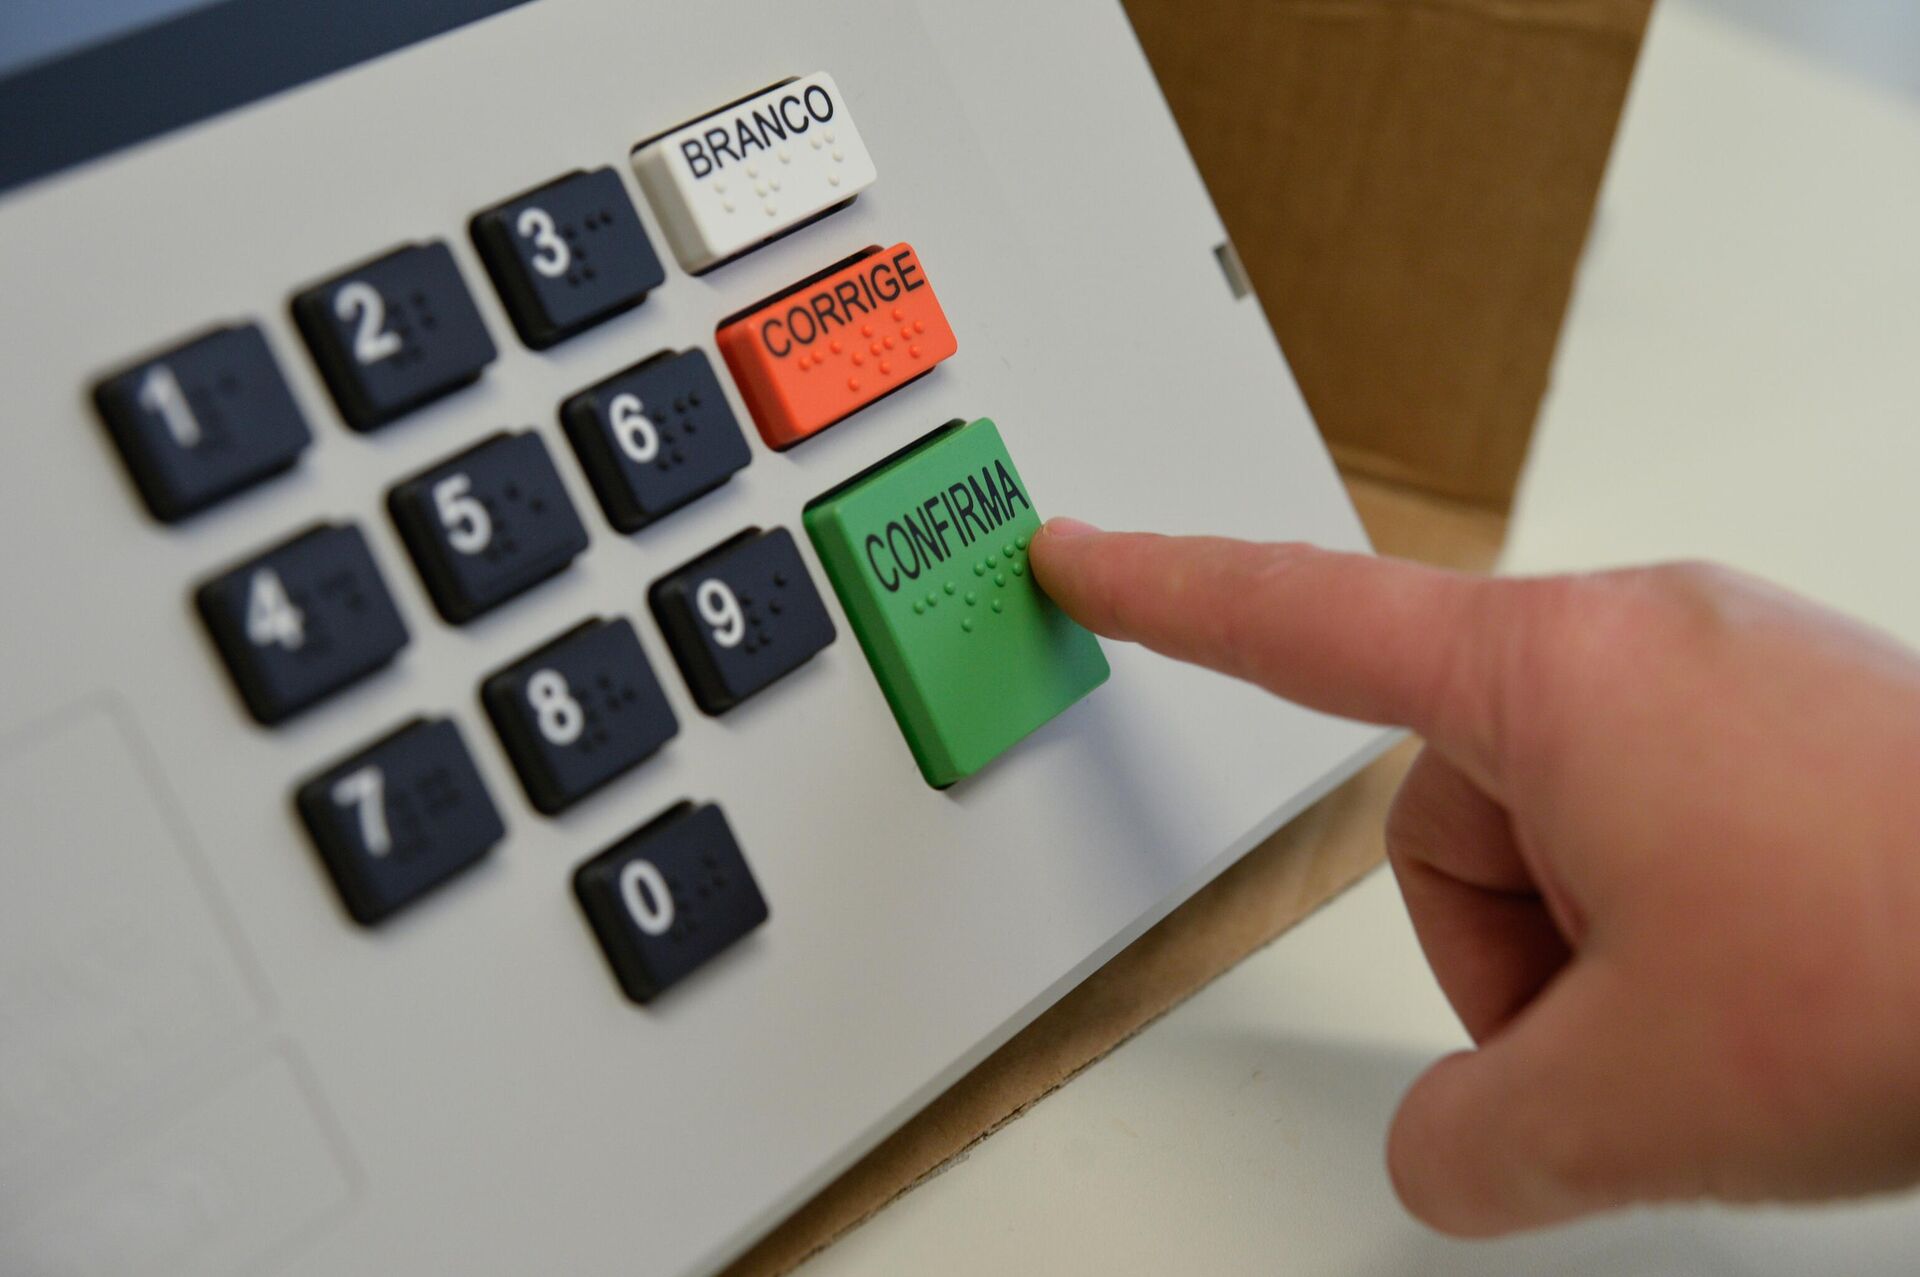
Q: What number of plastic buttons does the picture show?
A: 13